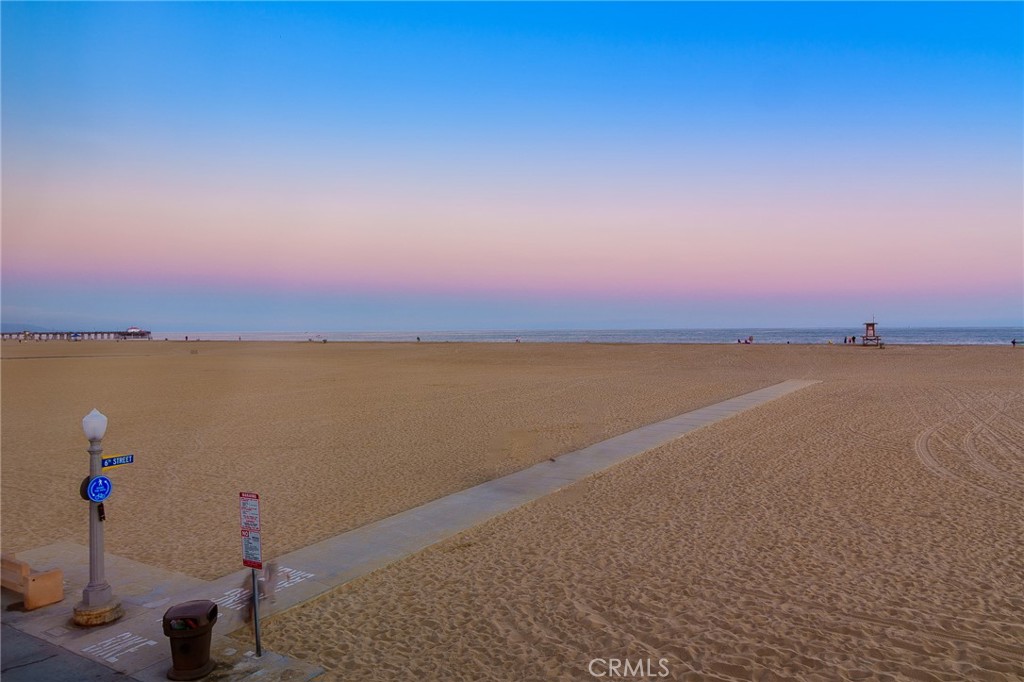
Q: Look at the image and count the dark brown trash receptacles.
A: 1